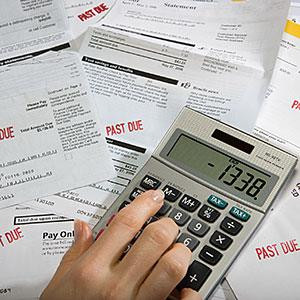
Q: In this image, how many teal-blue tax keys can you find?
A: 2